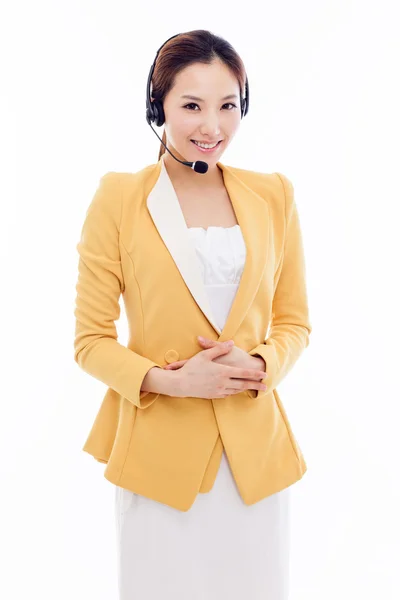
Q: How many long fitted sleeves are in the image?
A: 2